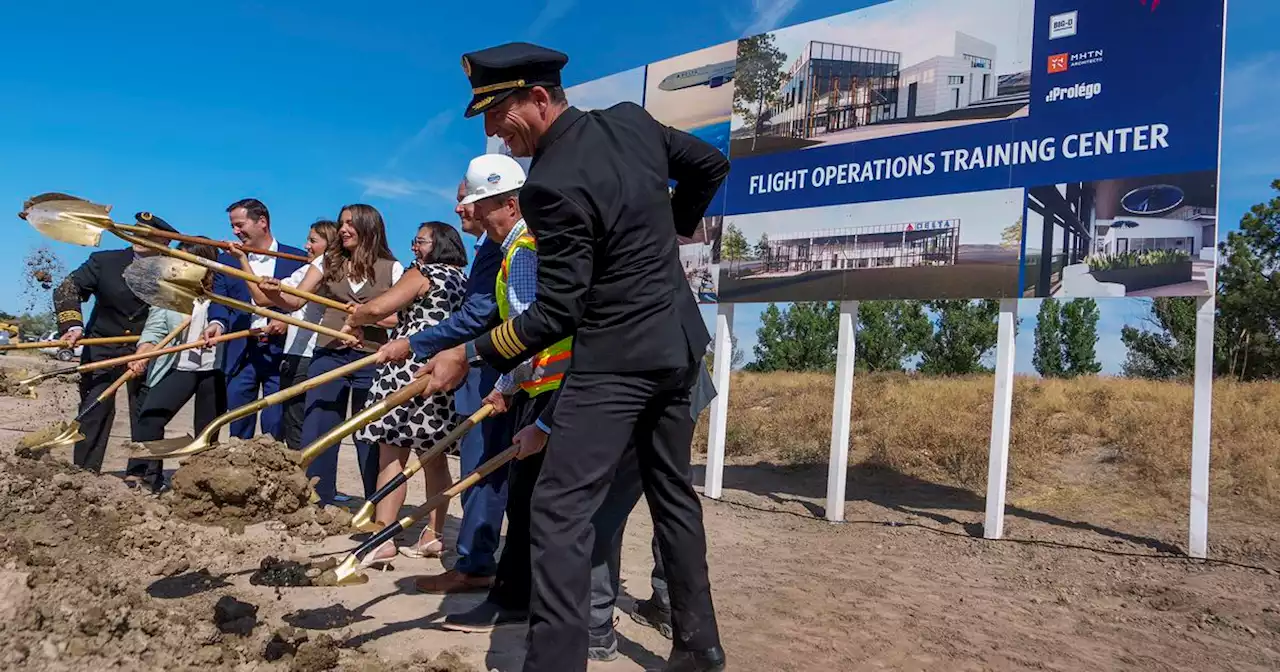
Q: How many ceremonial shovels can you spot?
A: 10